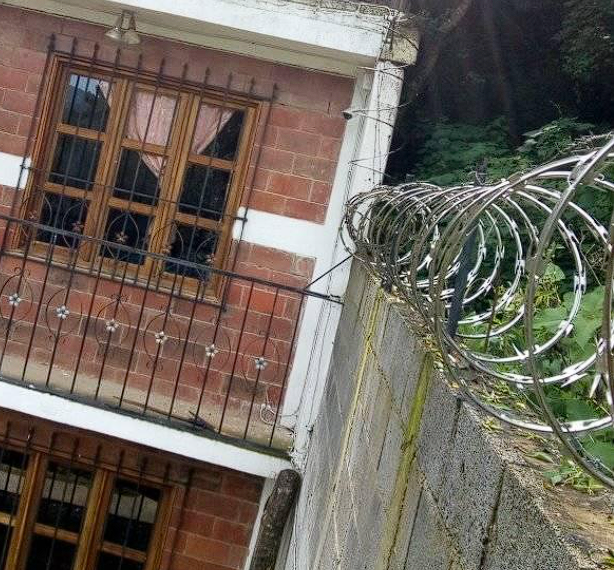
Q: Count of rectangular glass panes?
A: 15